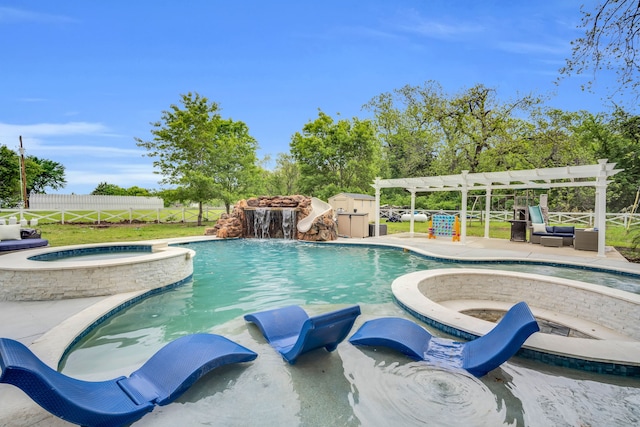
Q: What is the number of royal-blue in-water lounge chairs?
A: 3